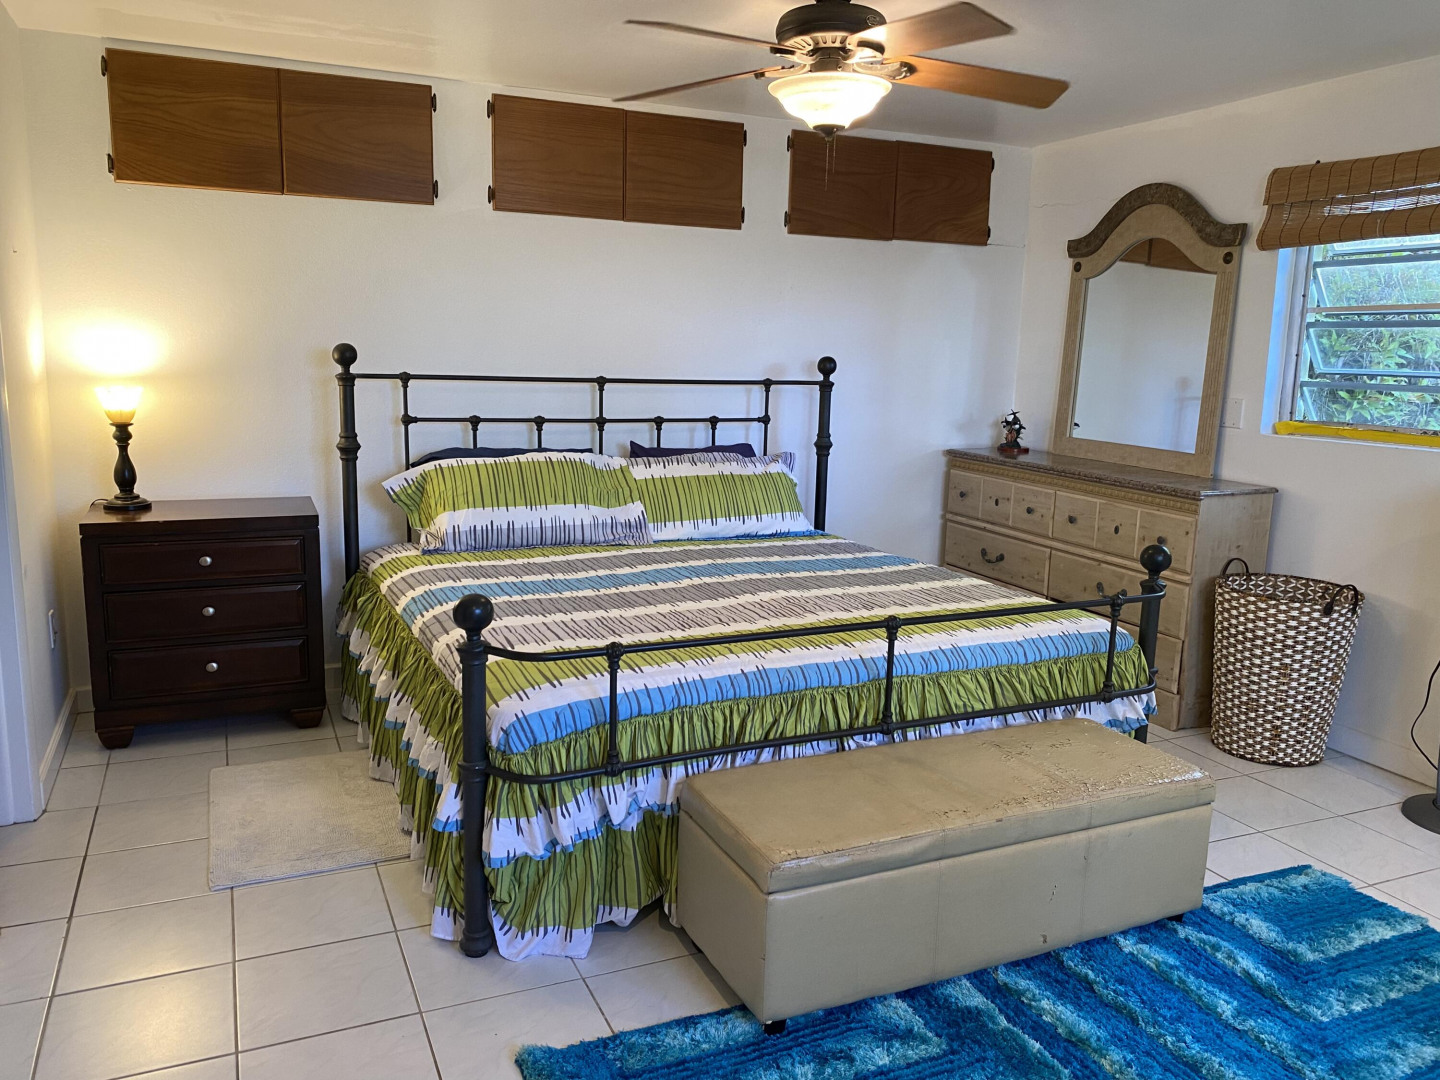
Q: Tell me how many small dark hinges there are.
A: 12